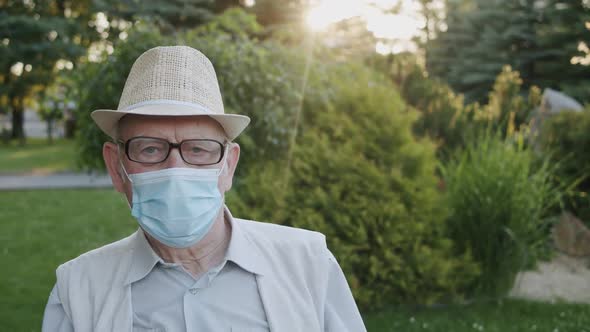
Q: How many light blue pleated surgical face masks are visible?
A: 1